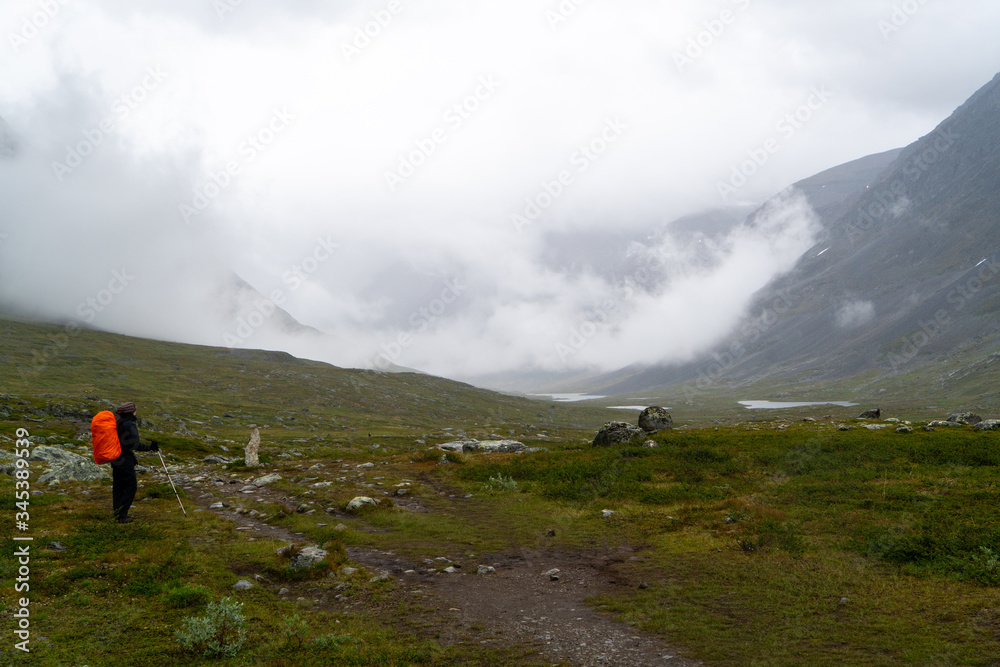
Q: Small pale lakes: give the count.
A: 3